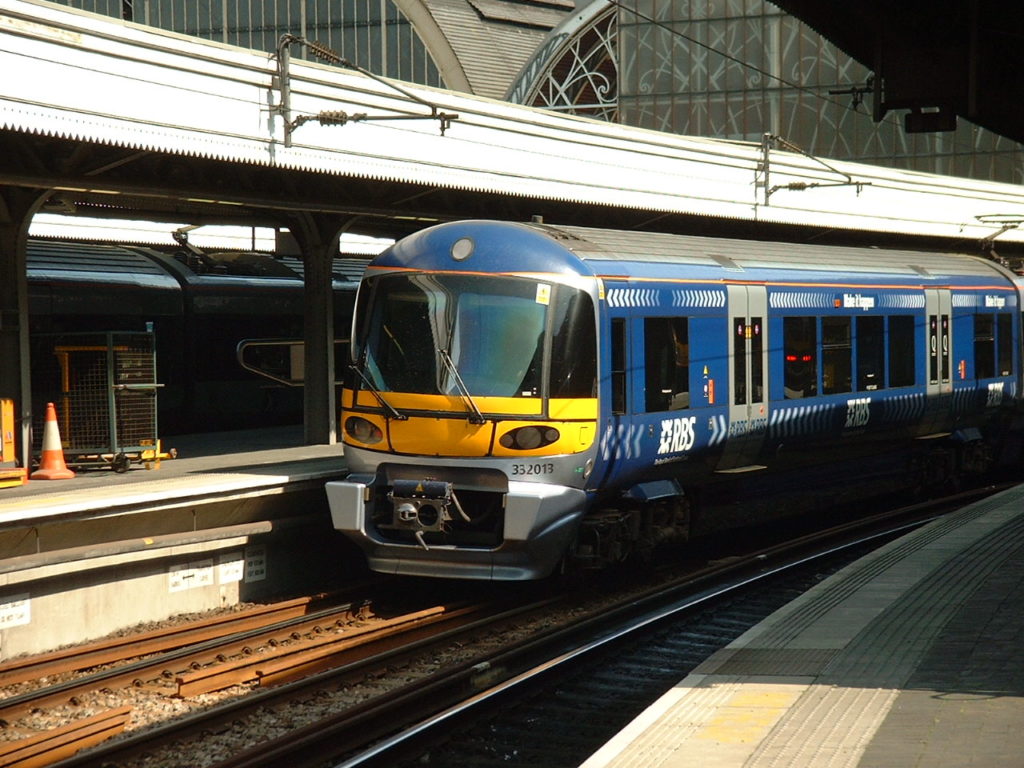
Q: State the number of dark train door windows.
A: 4